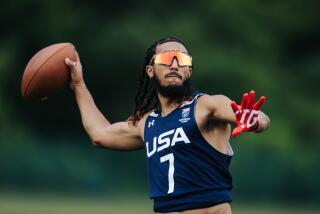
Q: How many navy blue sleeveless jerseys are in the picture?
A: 1